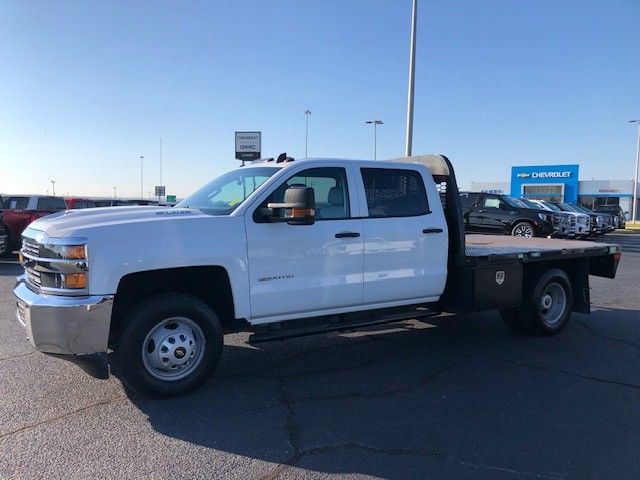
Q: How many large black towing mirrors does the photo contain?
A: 1